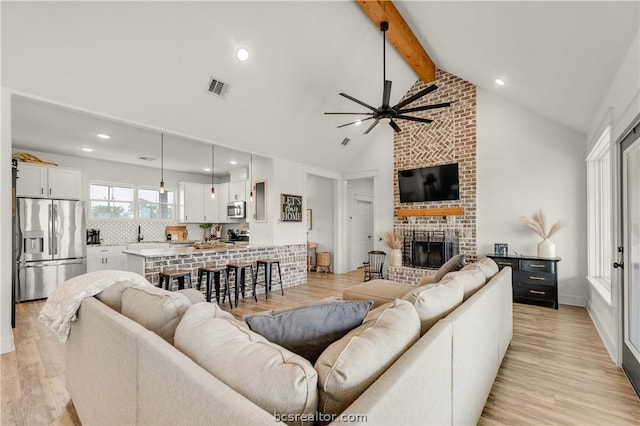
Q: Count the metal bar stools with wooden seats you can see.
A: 4